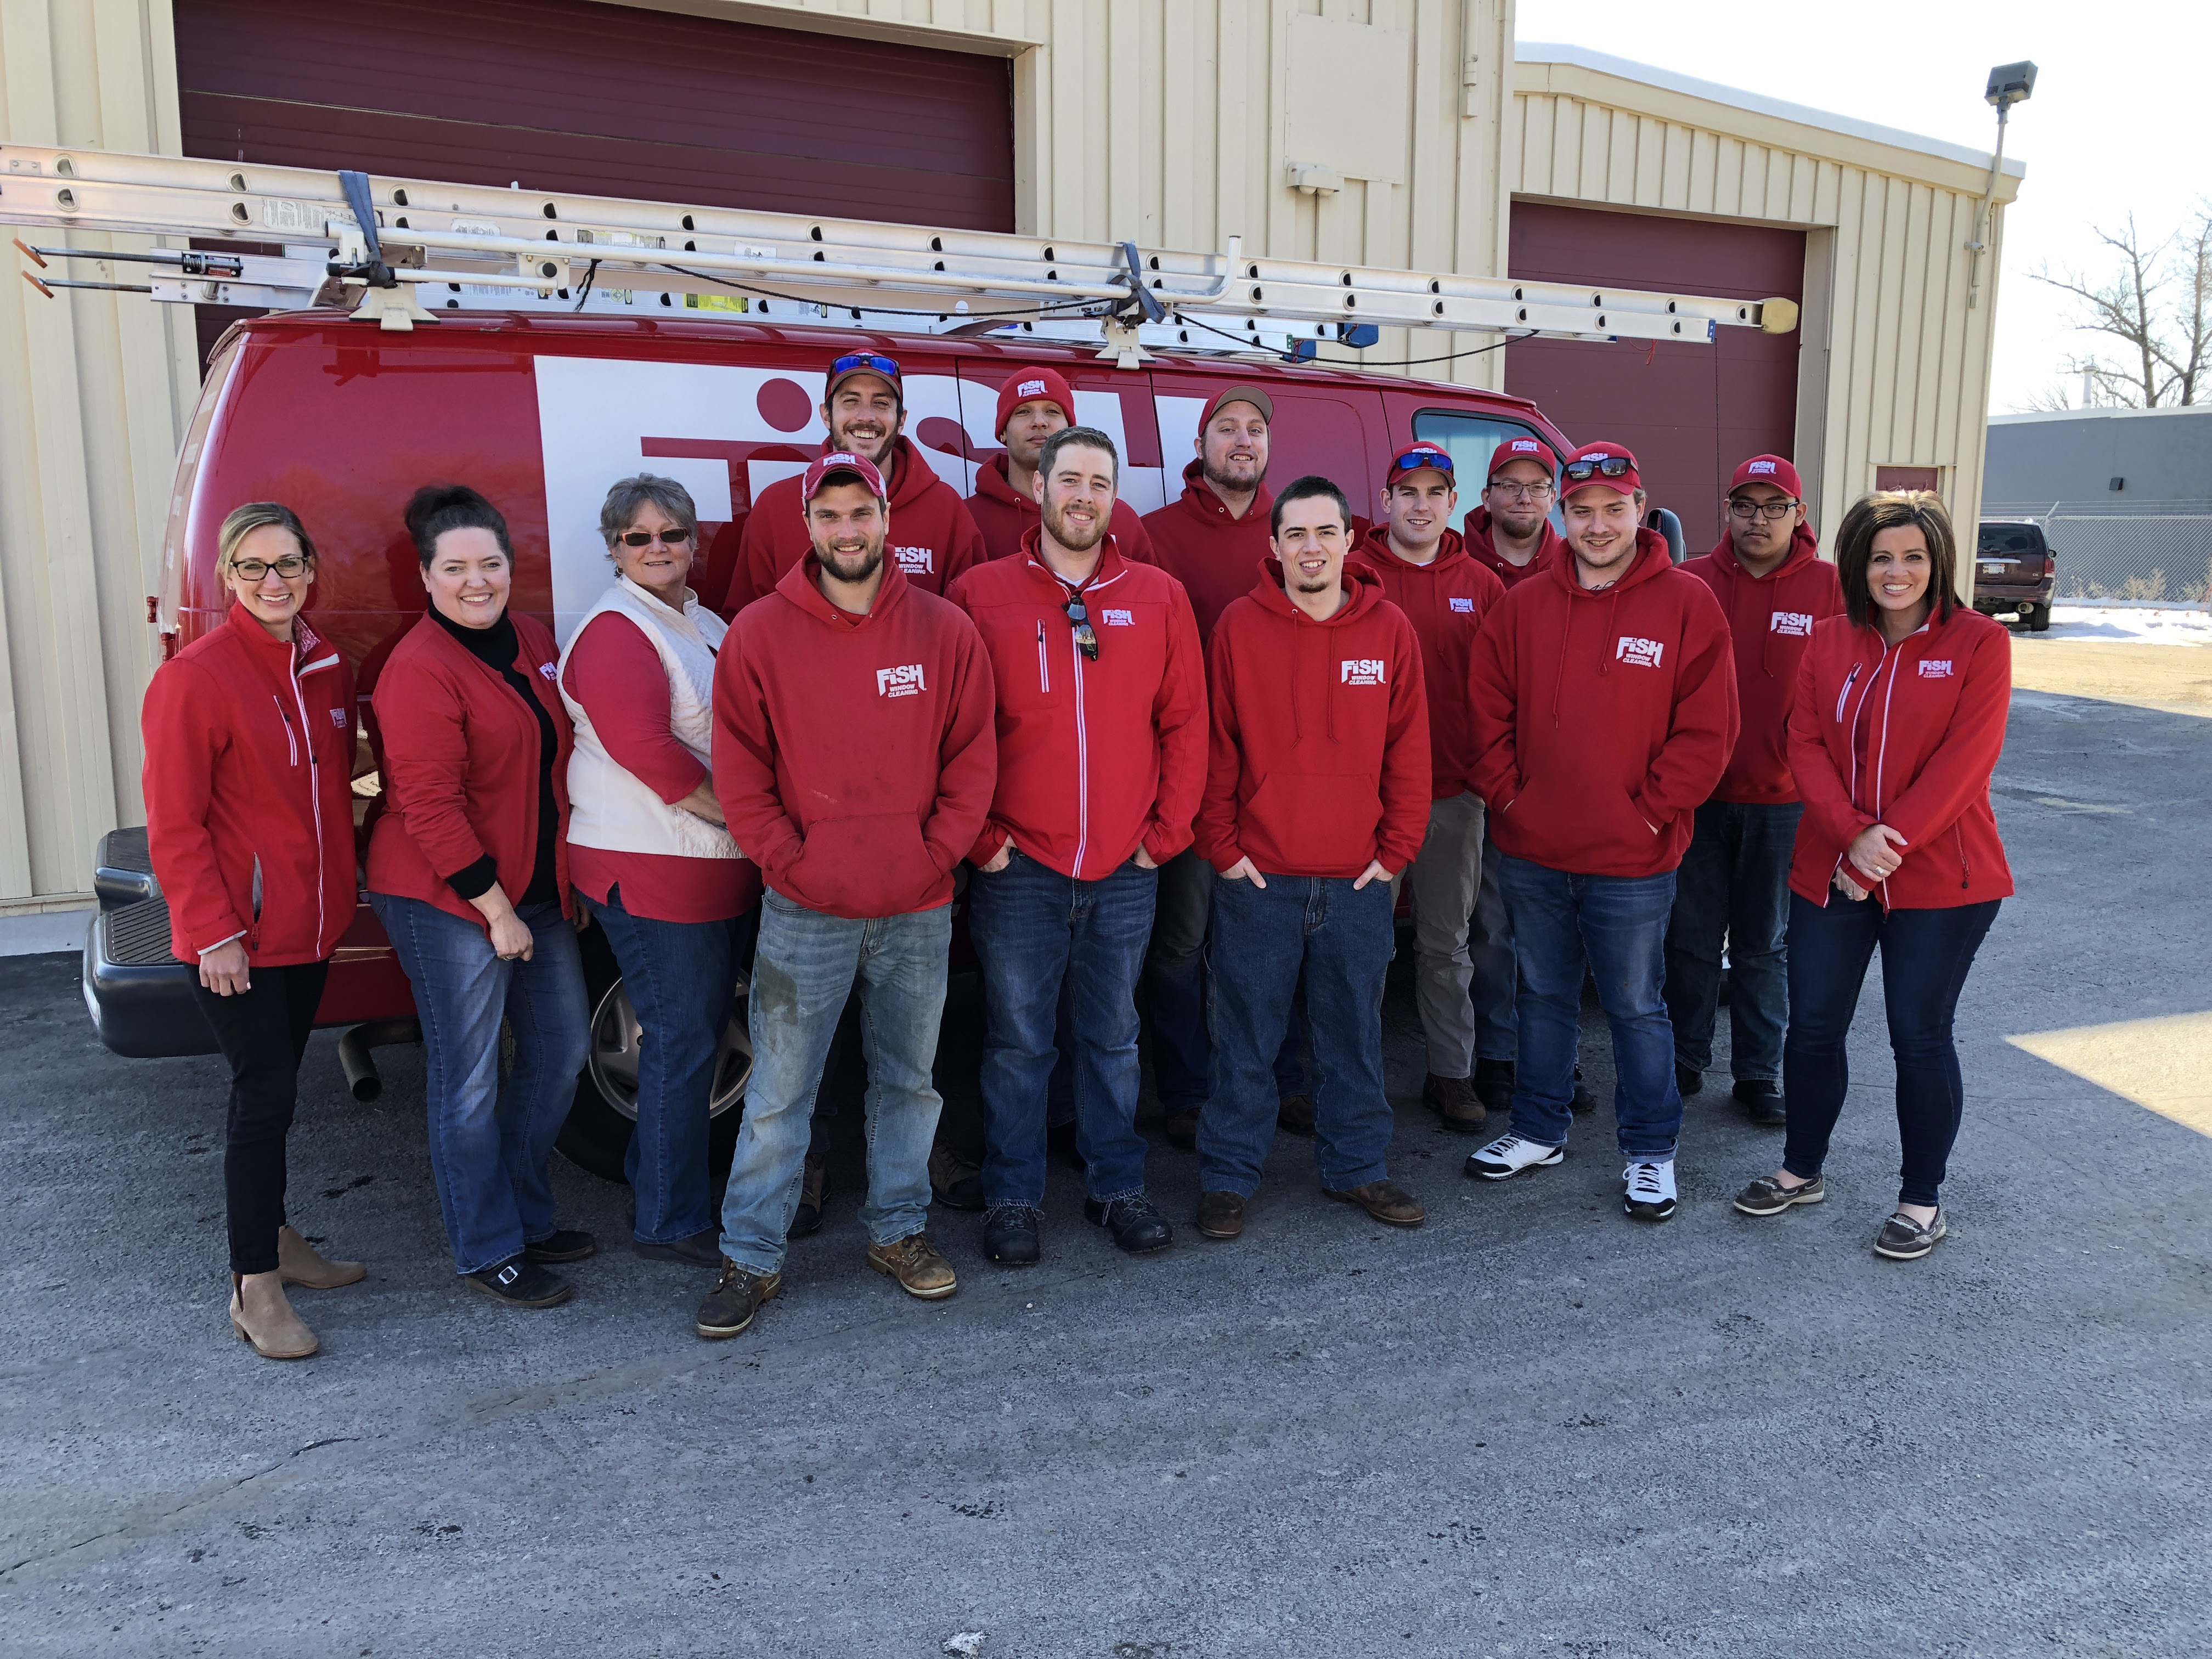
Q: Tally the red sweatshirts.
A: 9